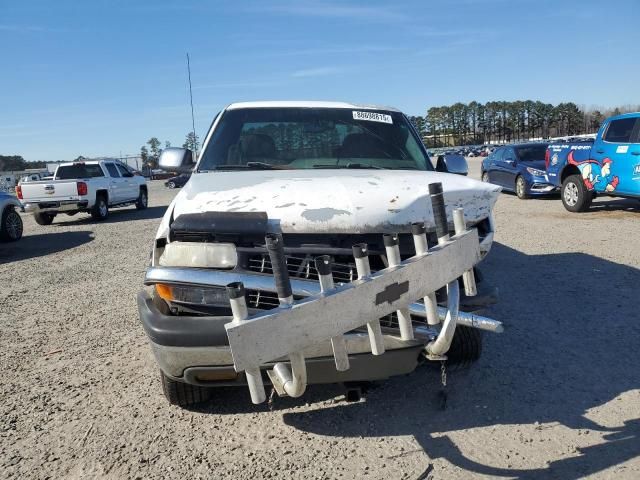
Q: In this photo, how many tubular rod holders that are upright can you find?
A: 8